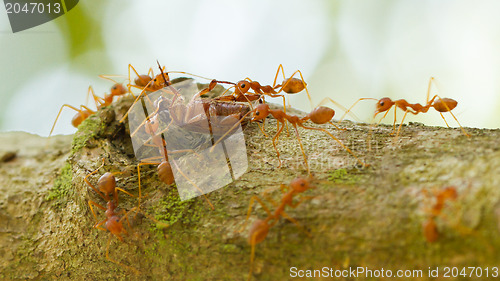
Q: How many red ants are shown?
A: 9